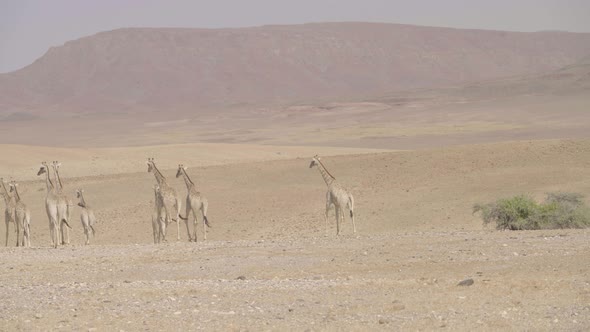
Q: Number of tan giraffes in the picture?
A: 9